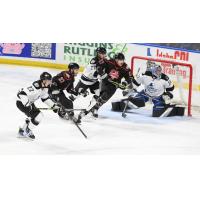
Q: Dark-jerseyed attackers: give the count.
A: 2